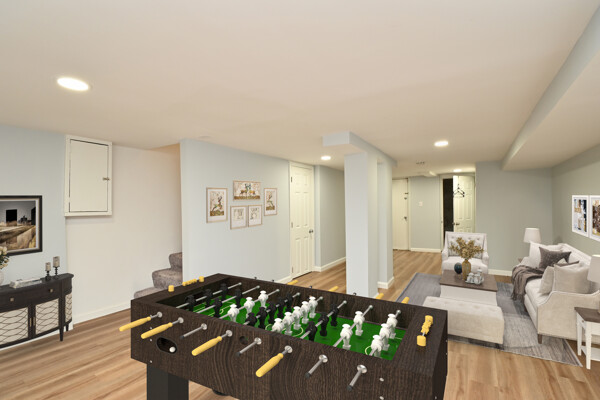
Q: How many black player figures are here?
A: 13